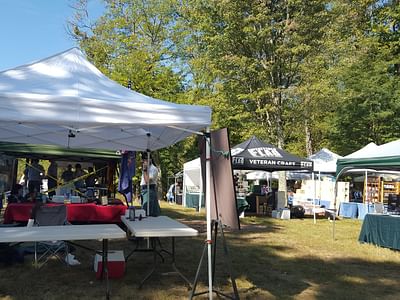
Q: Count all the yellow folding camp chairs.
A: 0